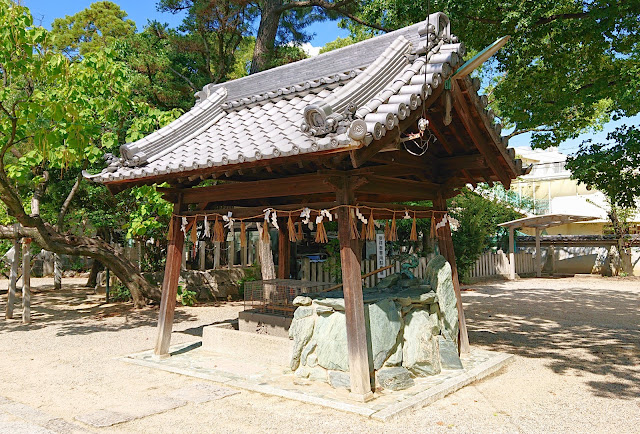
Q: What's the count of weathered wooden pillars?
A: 4